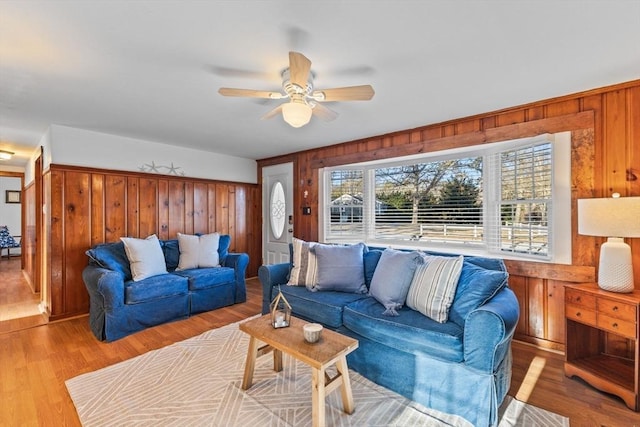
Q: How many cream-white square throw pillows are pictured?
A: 2